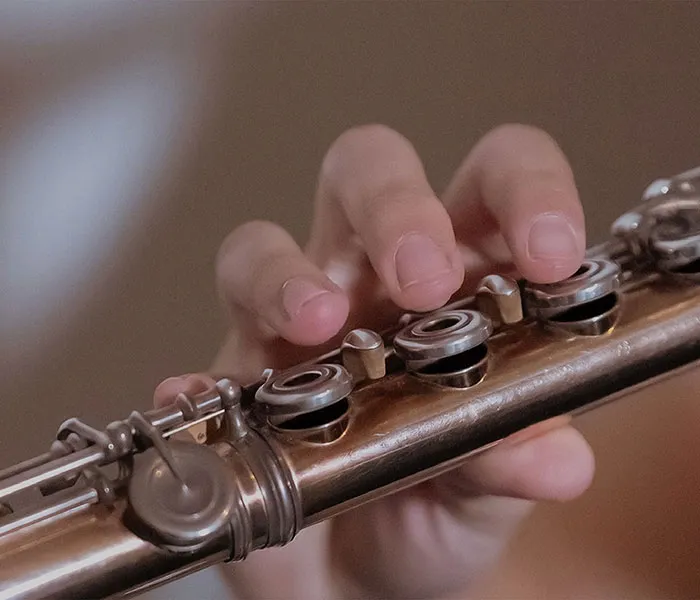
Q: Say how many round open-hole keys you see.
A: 3